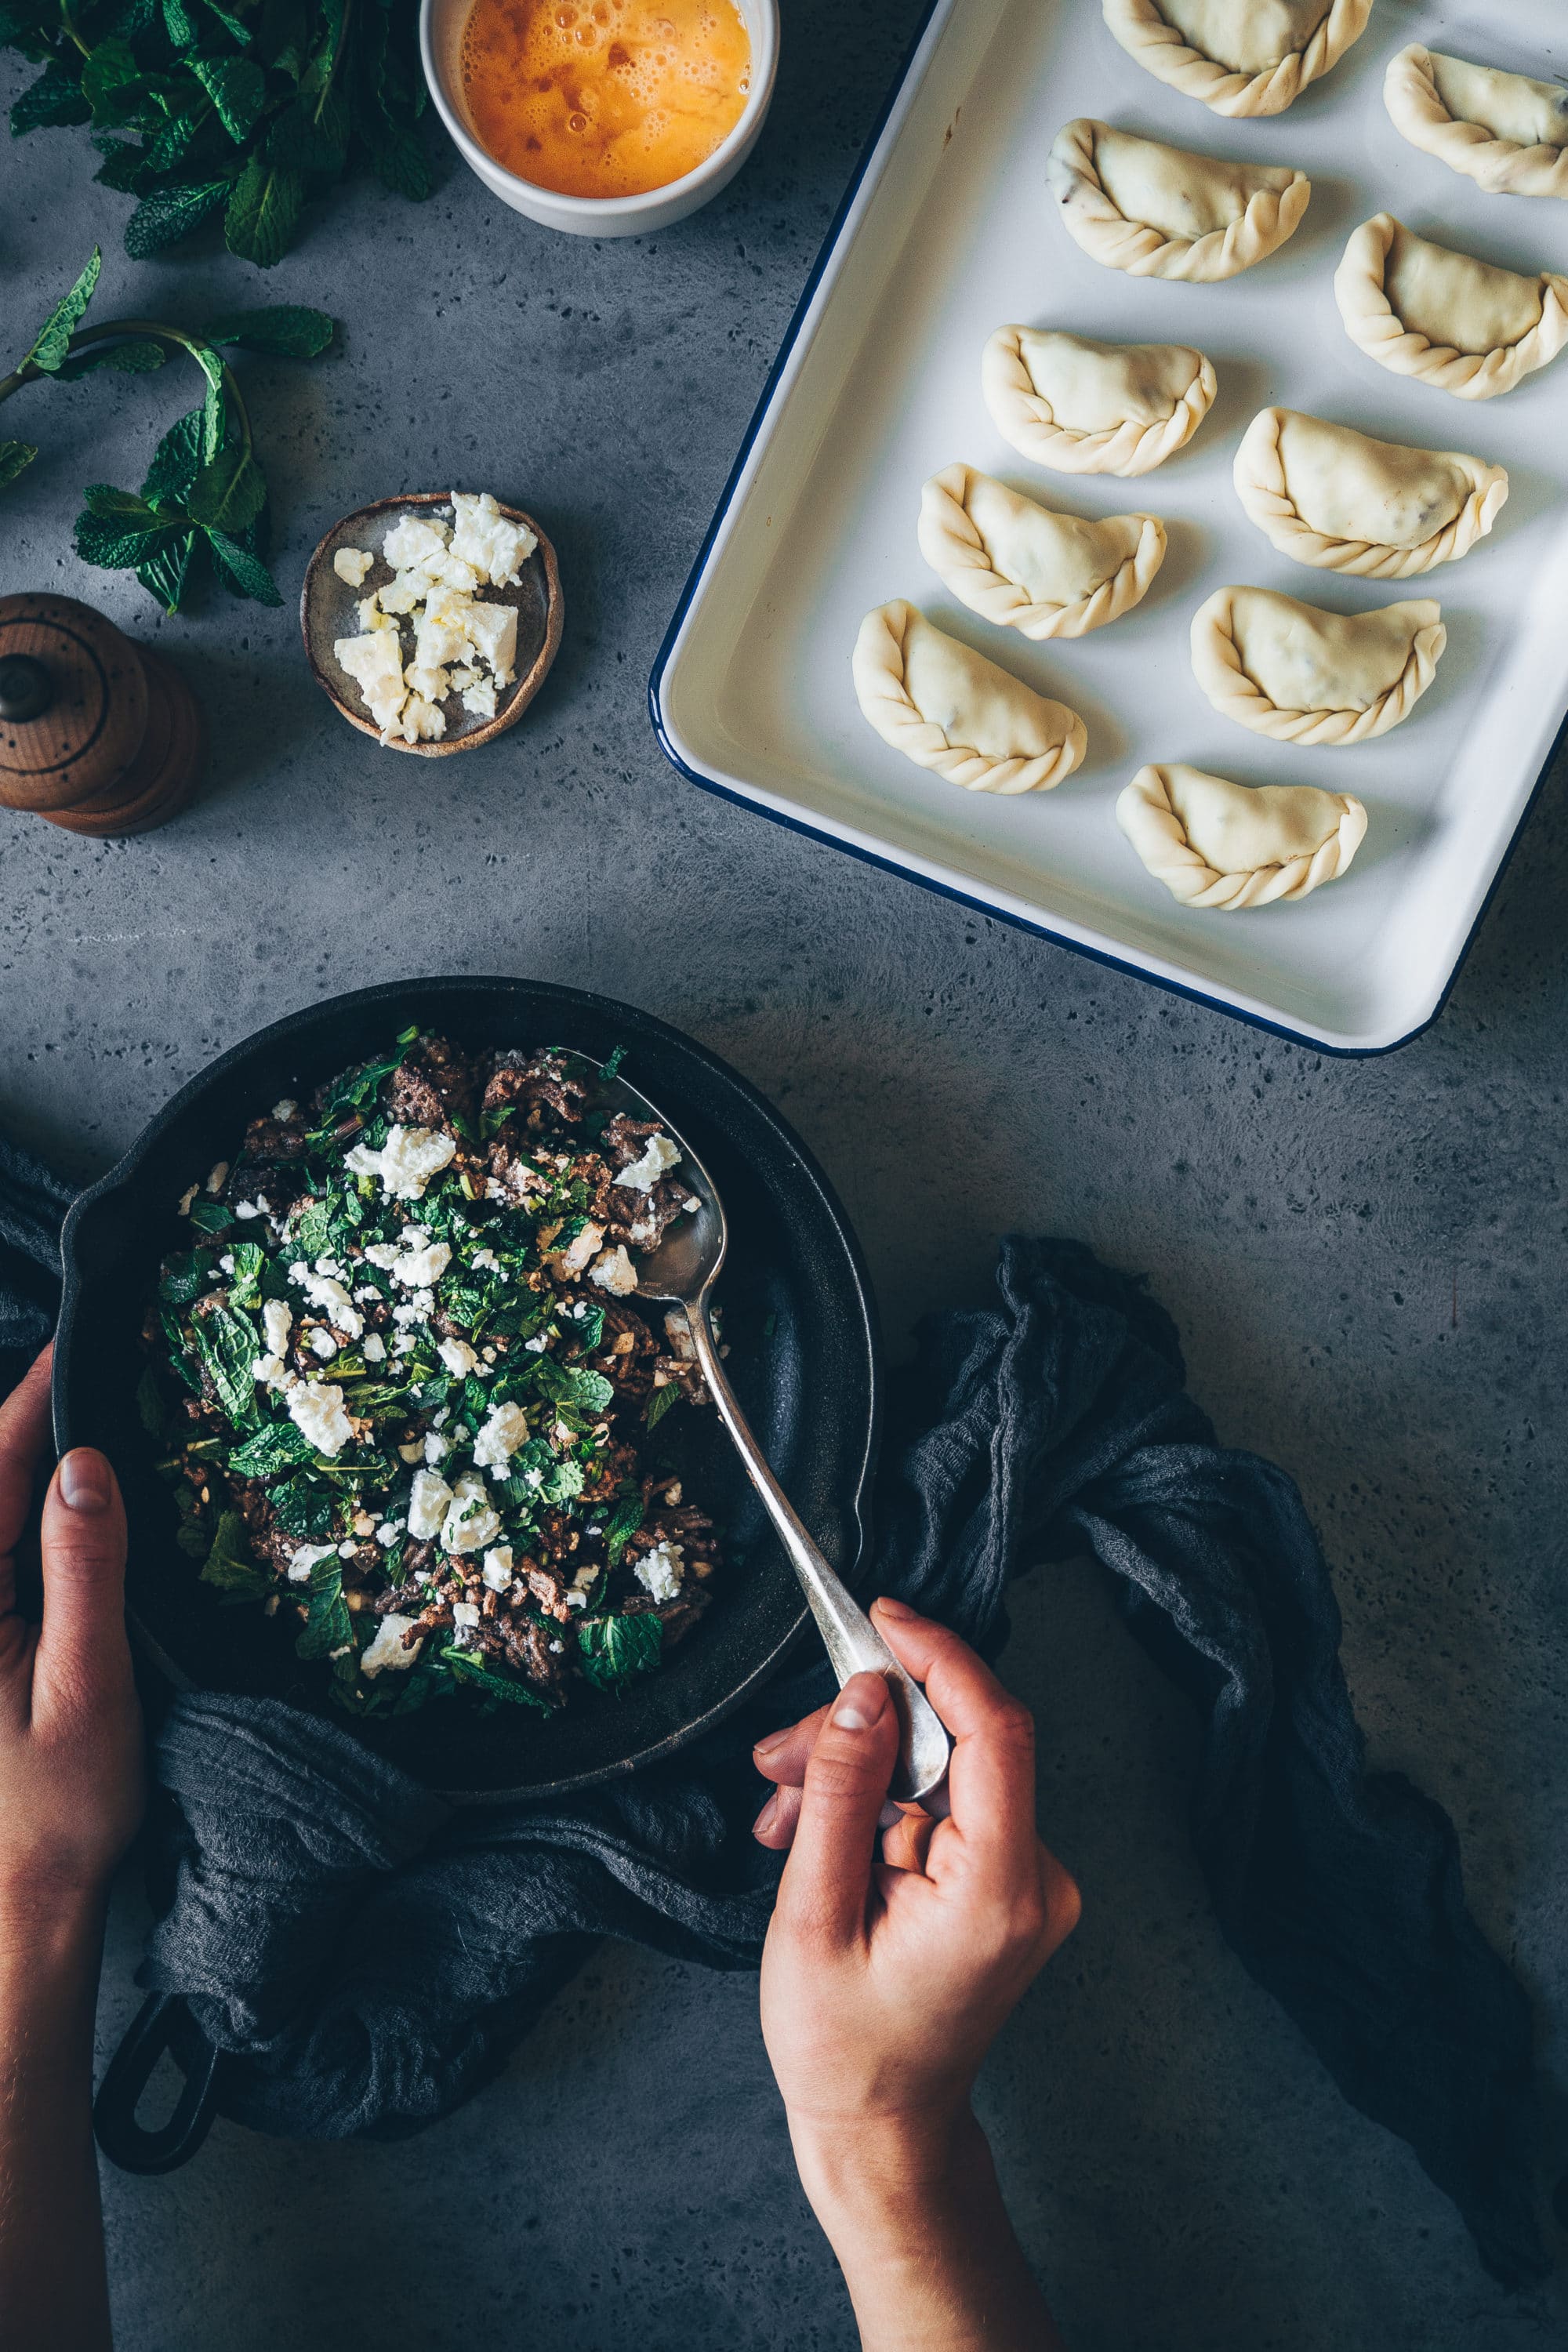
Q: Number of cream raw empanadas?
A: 10